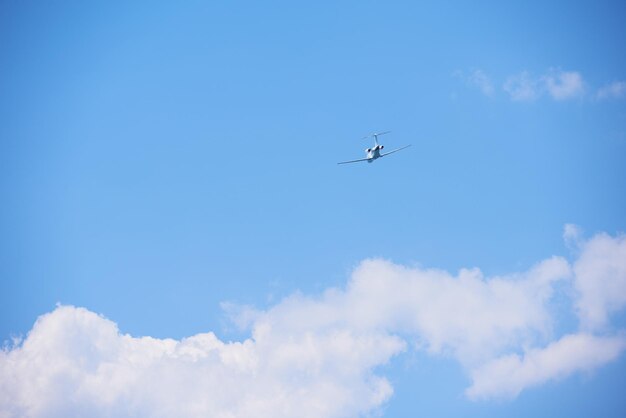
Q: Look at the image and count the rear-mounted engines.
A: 2